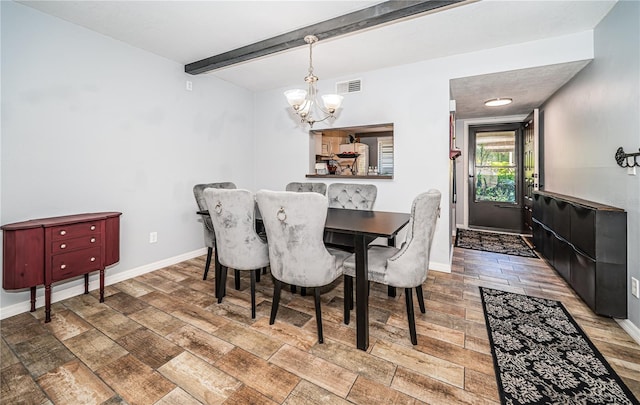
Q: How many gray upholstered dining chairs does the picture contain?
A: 6